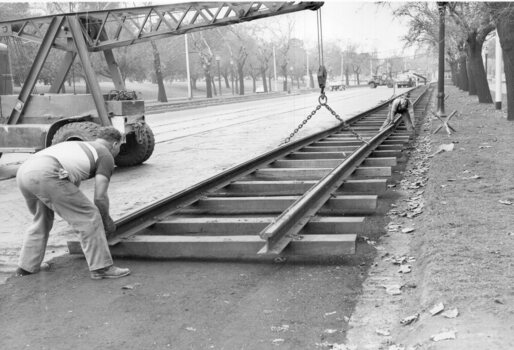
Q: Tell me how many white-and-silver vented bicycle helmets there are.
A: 0